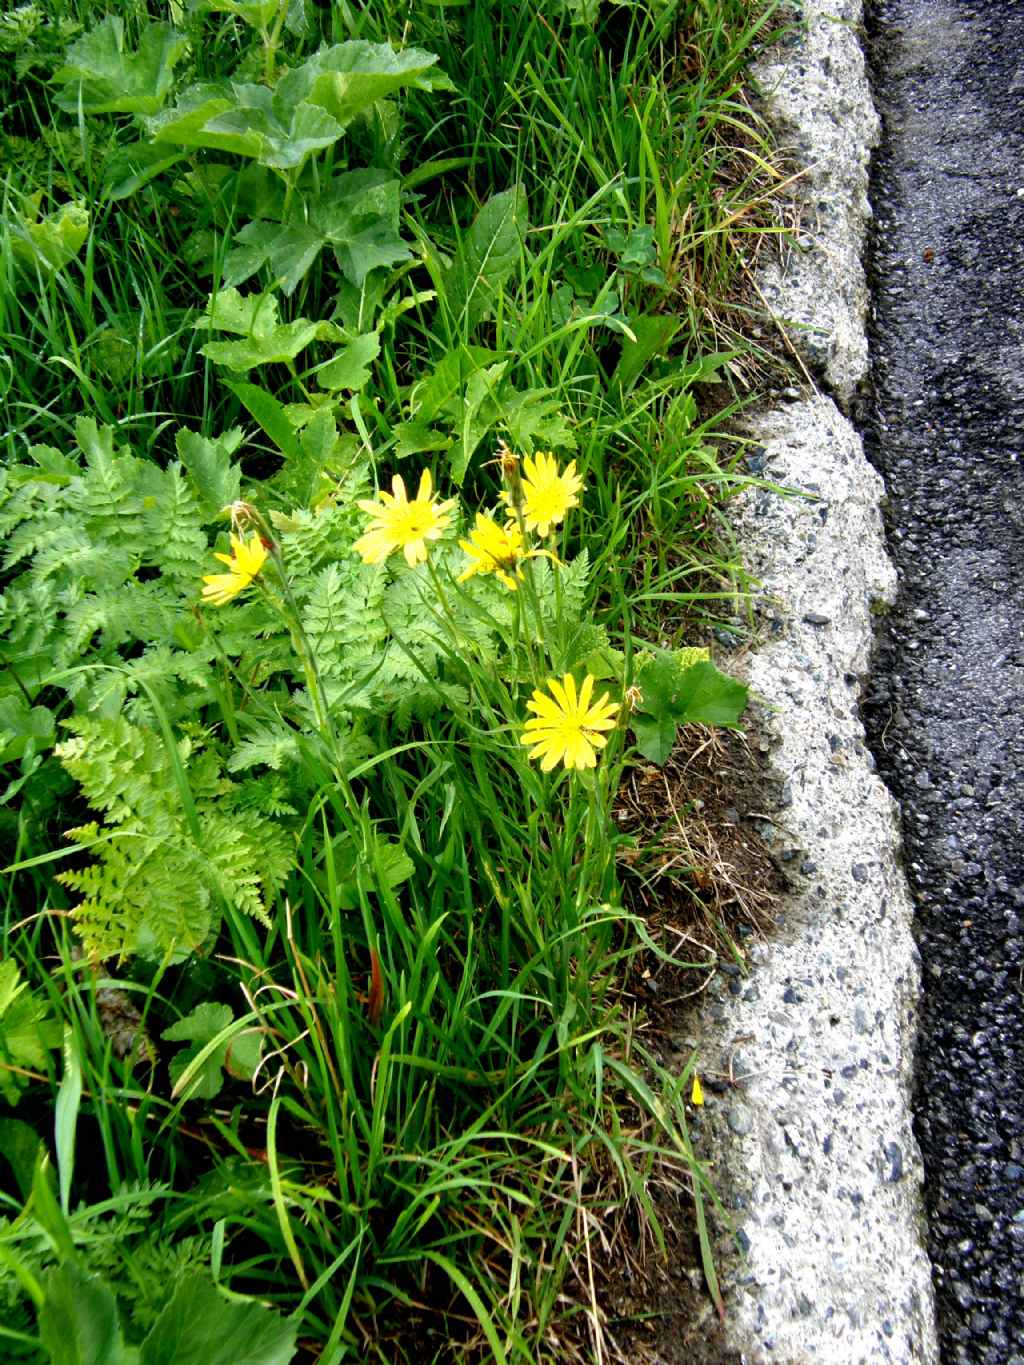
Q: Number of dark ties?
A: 0